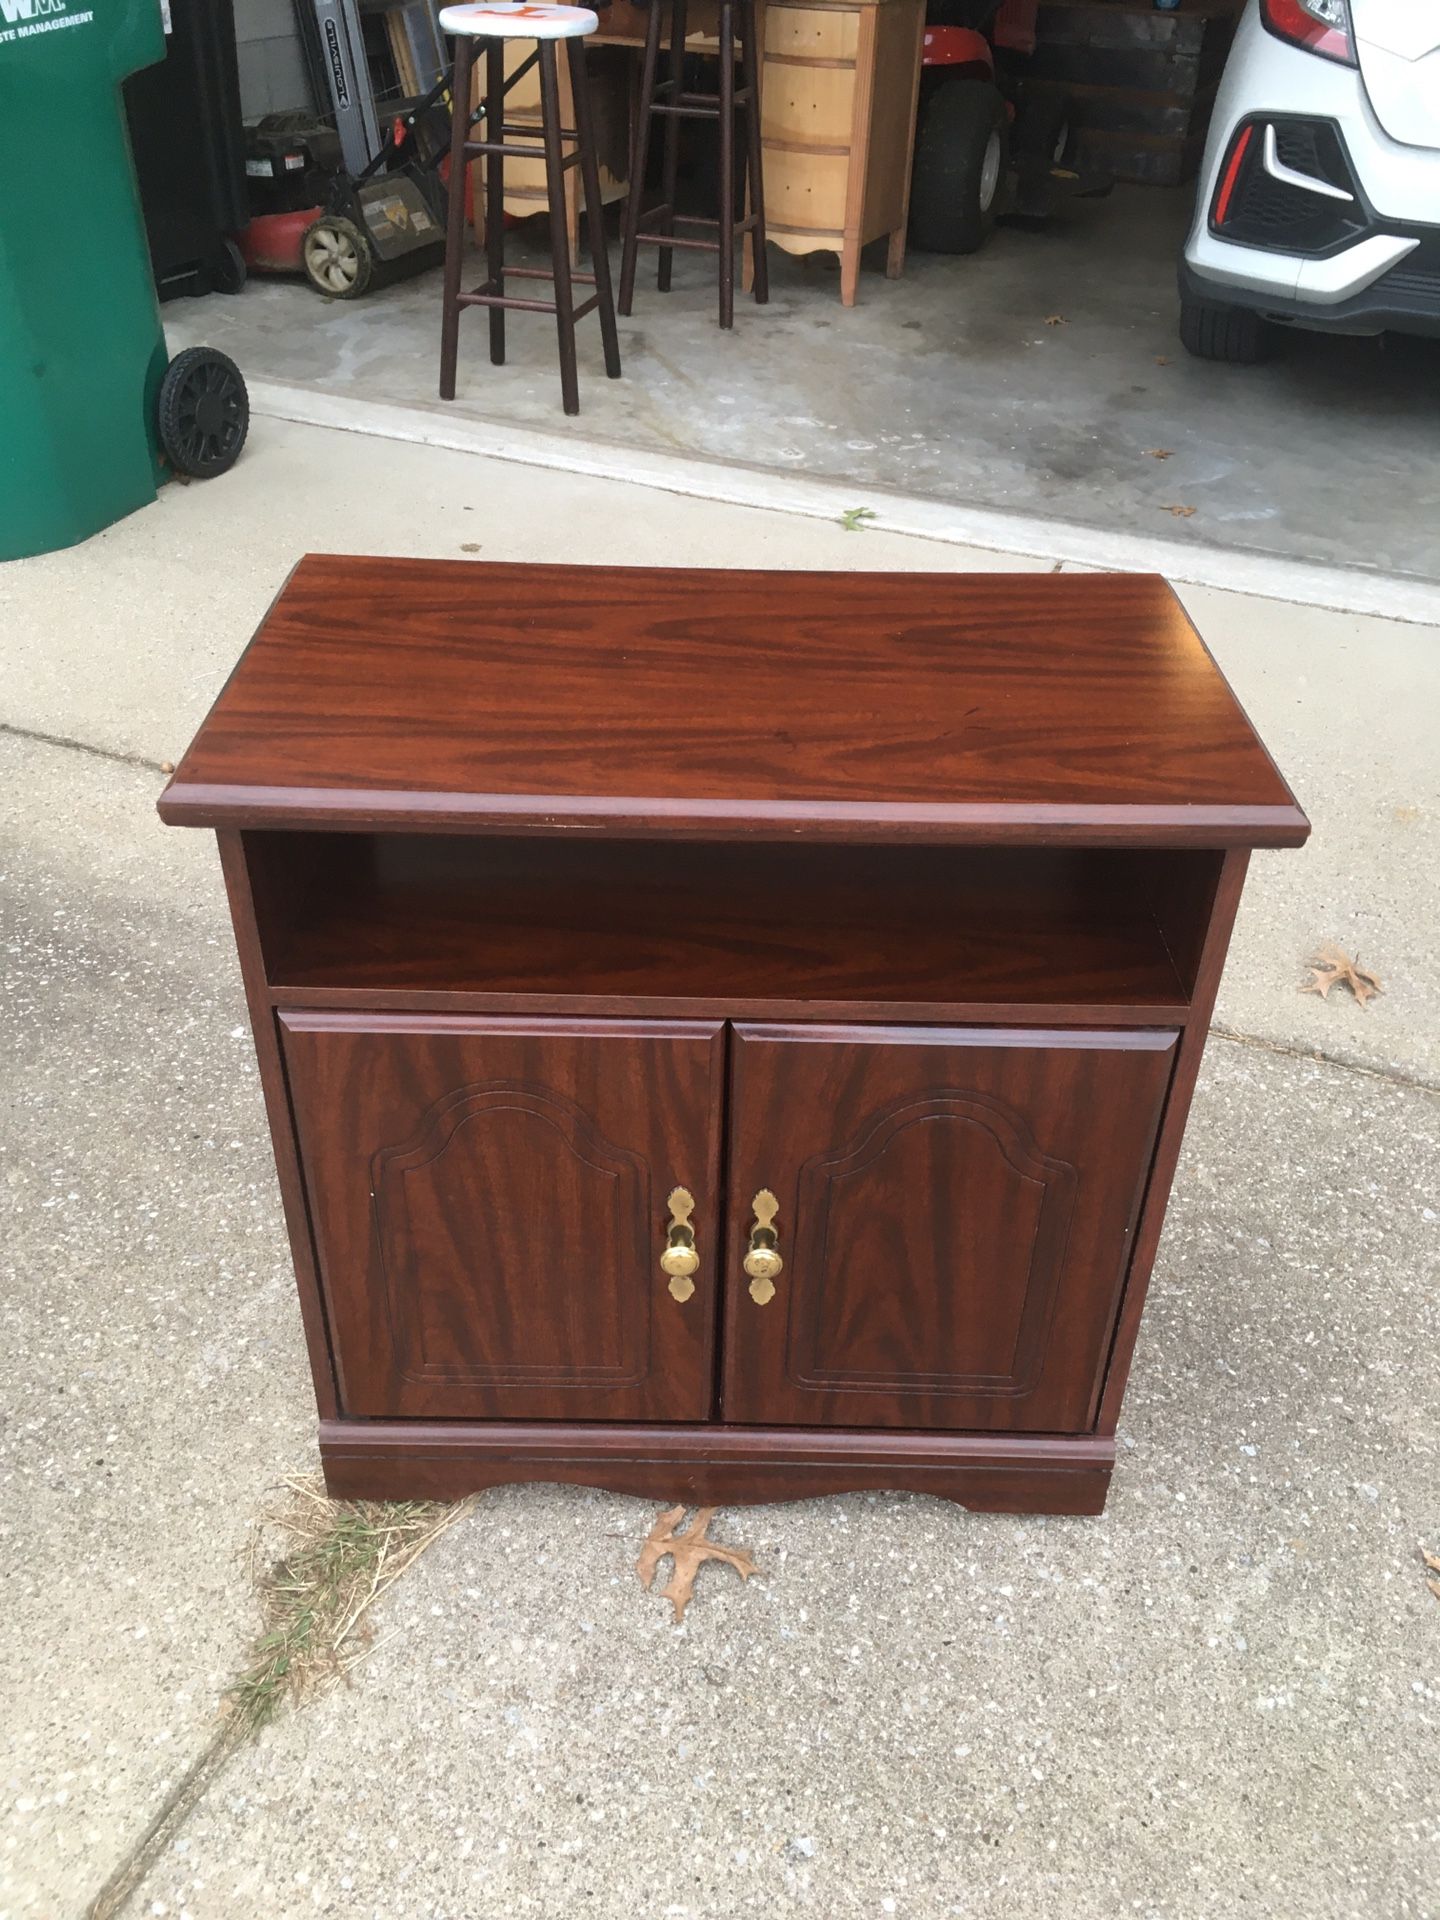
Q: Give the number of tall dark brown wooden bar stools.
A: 2